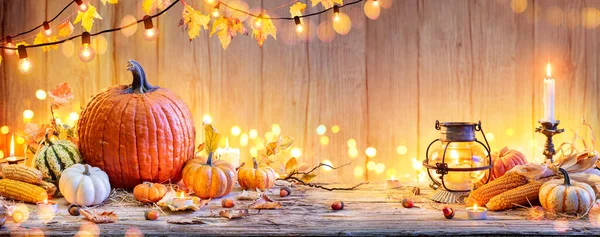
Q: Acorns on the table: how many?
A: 7